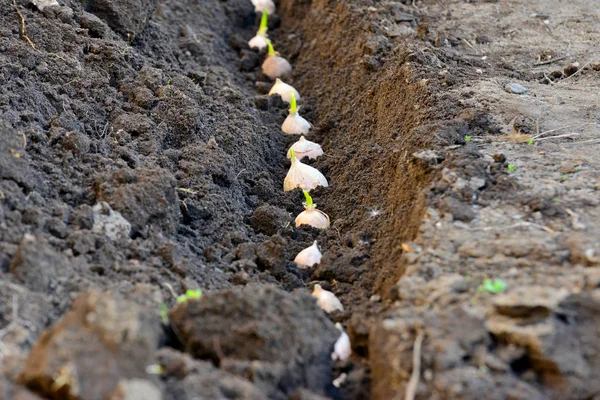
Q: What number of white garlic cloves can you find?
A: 11